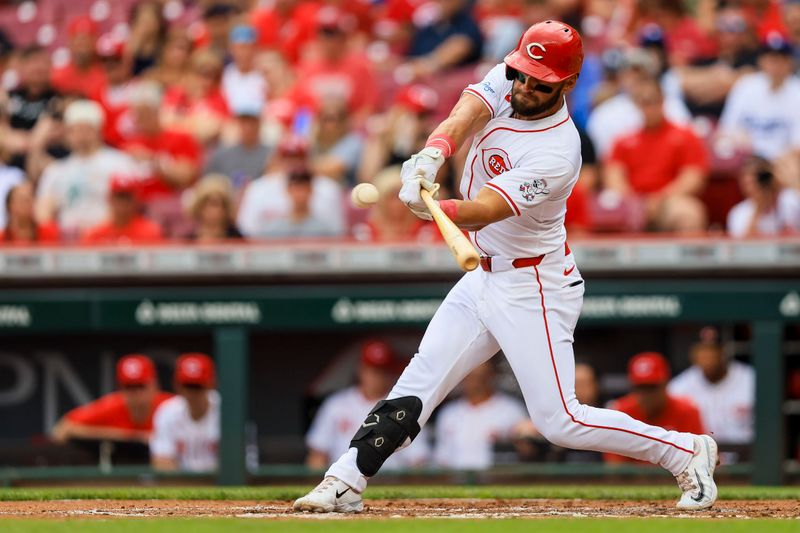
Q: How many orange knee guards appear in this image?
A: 0